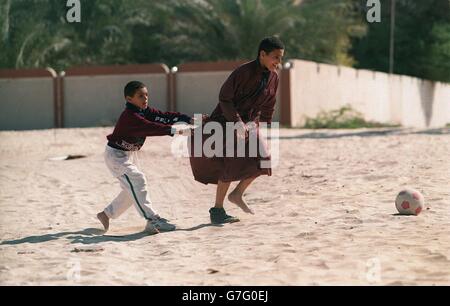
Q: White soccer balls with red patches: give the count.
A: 1